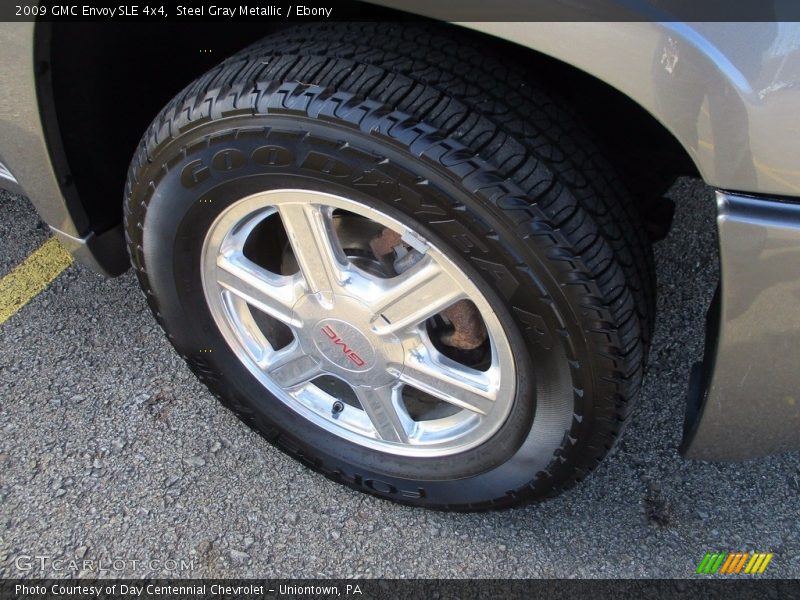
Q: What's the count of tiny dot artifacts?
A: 9